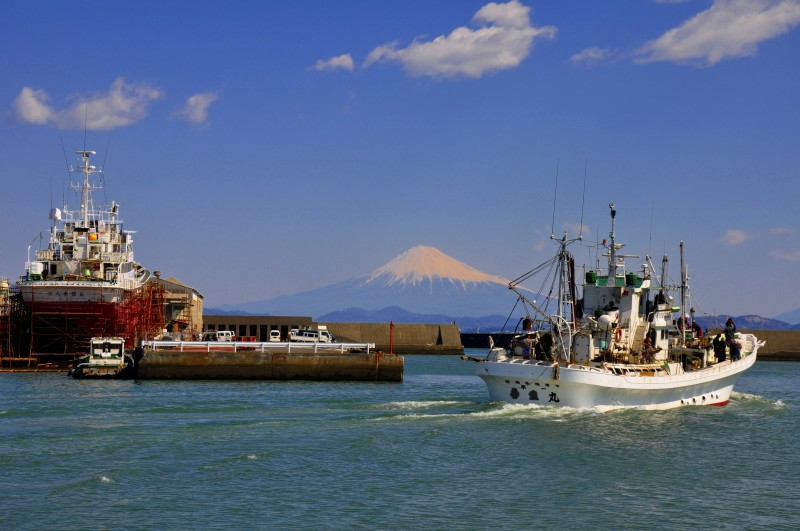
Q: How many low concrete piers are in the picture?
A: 1